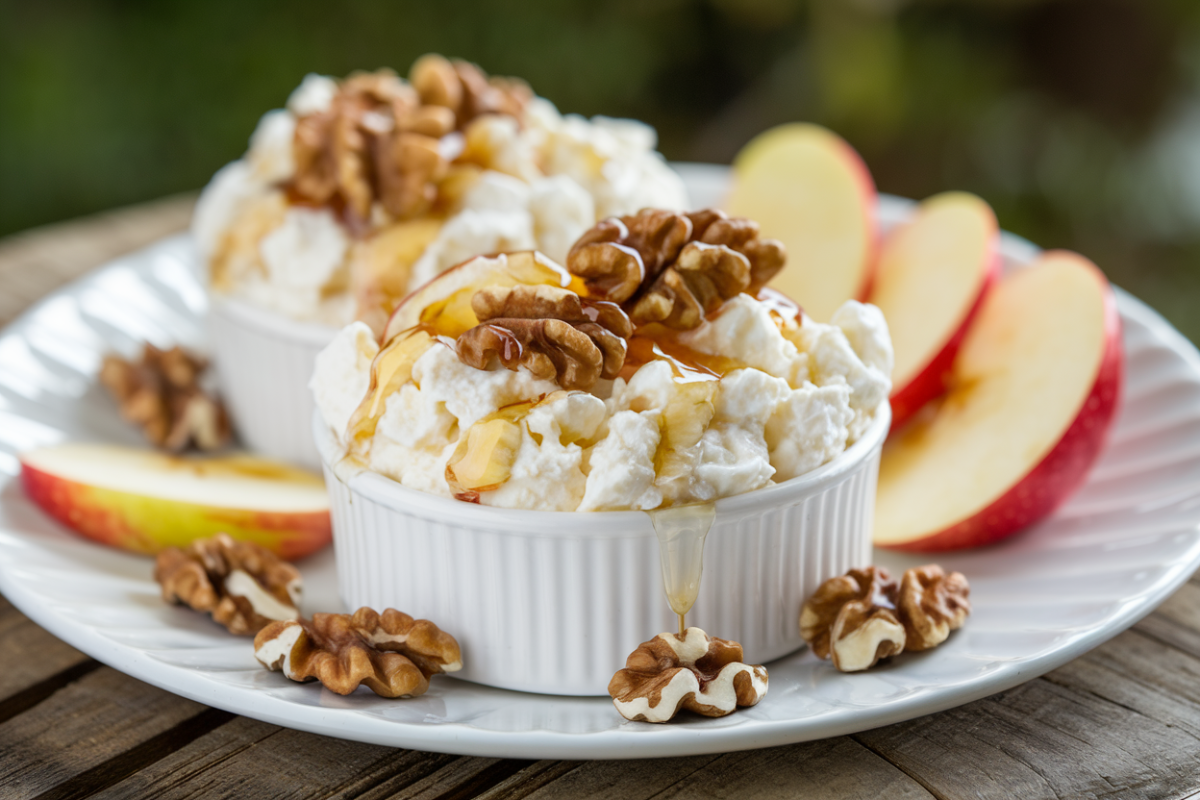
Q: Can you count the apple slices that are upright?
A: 3